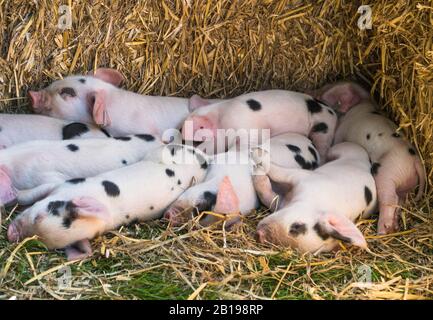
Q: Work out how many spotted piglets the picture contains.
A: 8